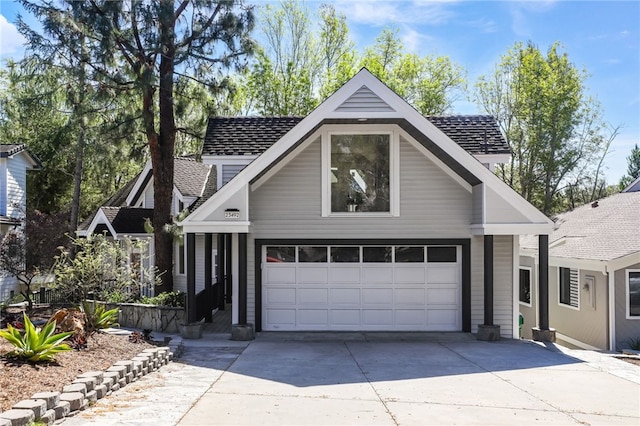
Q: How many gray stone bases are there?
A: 4